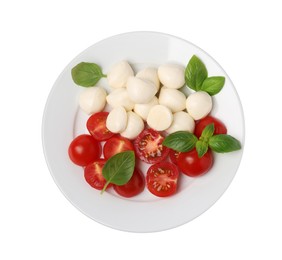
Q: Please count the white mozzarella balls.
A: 13